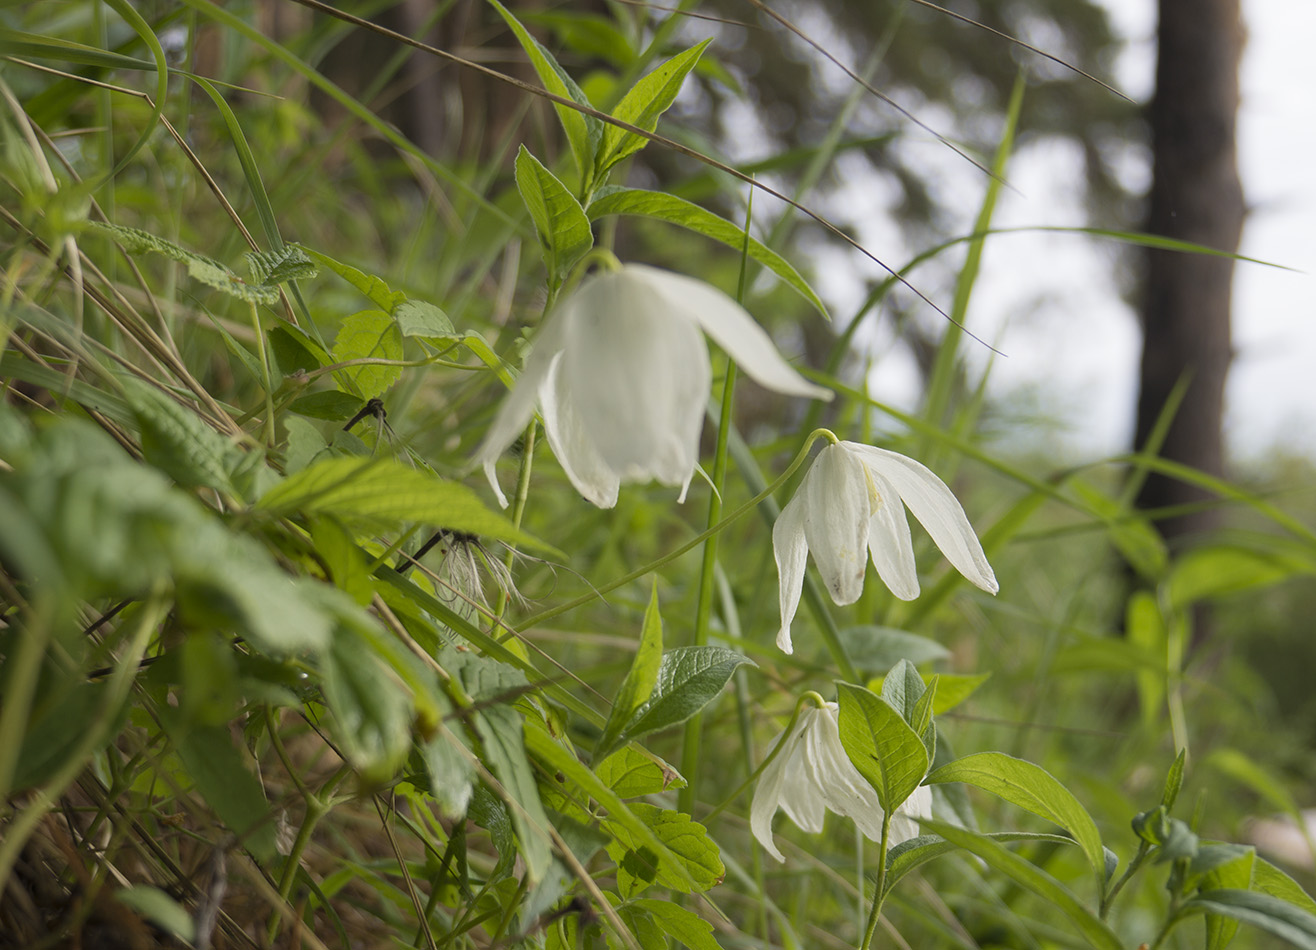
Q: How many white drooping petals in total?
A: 12